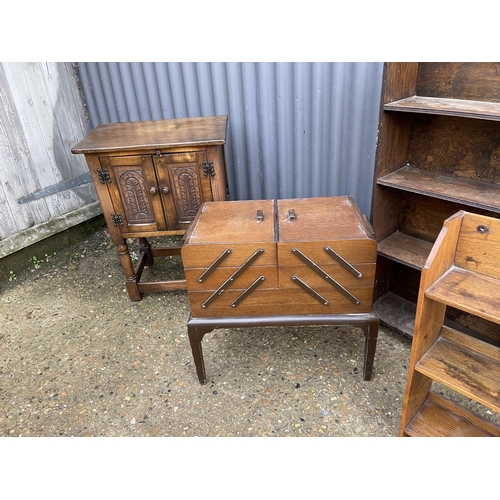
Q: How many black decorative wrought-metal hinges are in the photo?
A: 3